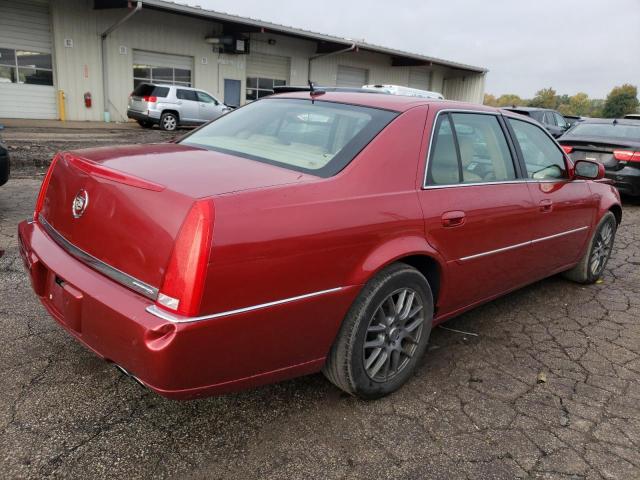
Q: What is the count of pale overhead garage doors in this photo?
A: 5